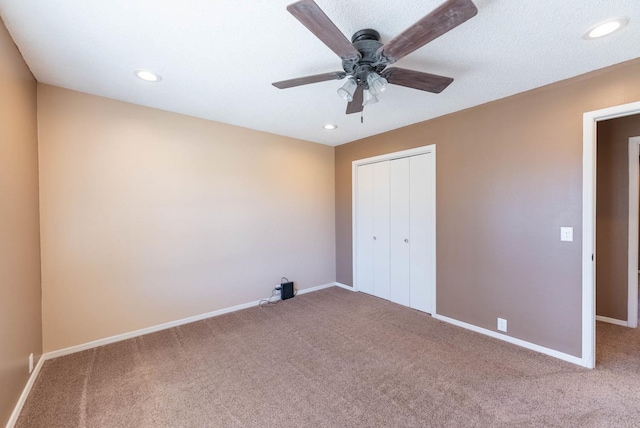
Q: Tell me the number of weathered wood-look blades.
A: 5